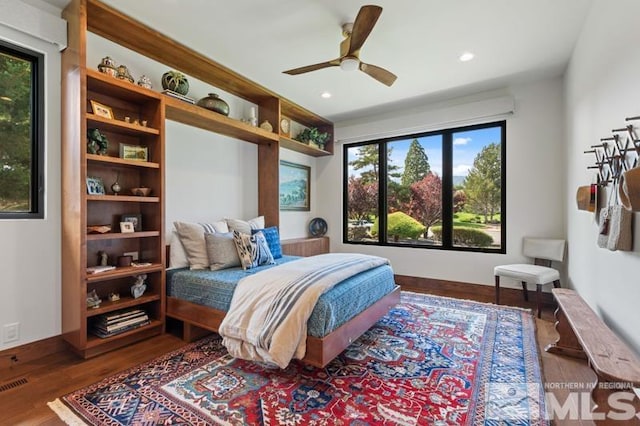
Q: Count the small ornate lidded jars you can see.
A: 3